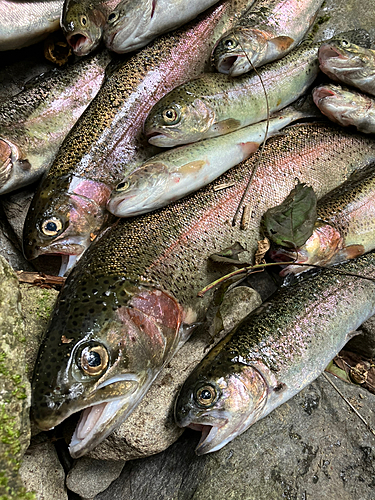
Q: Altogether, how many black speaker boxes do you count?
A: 0